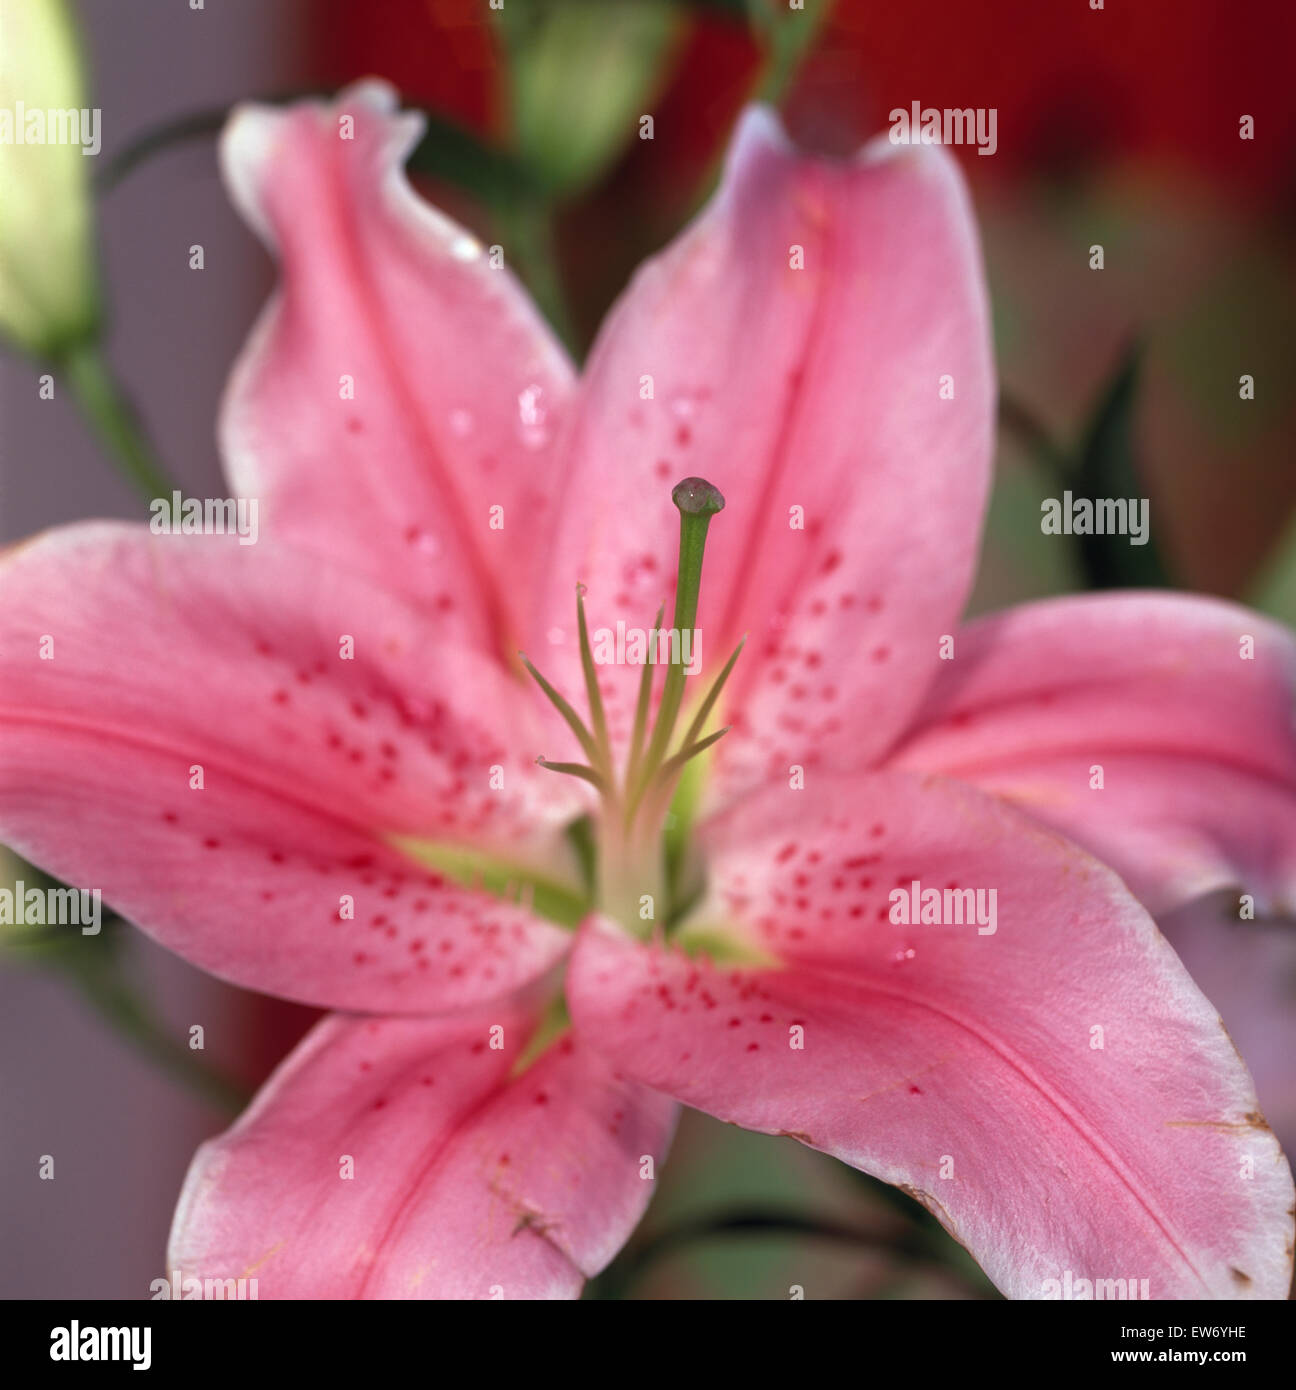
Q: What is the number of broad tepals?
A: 6